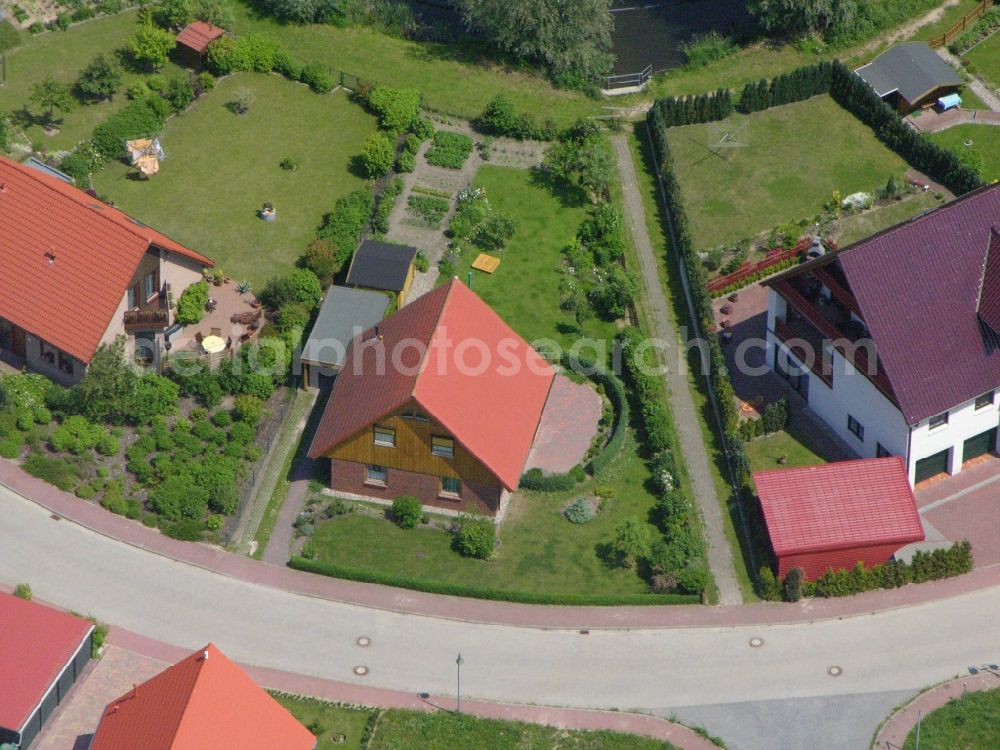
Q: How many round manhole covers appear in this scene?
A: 4